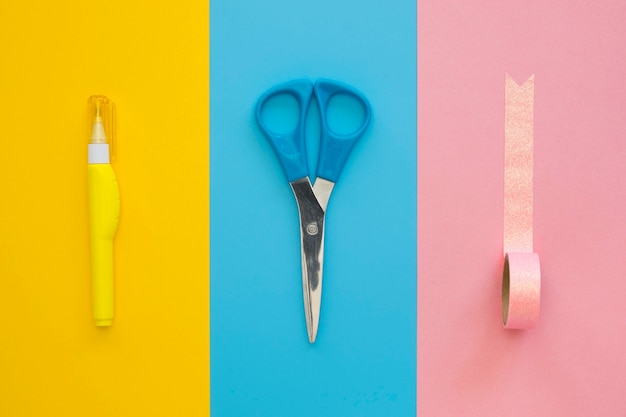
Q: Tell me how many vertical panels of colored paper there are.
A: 3